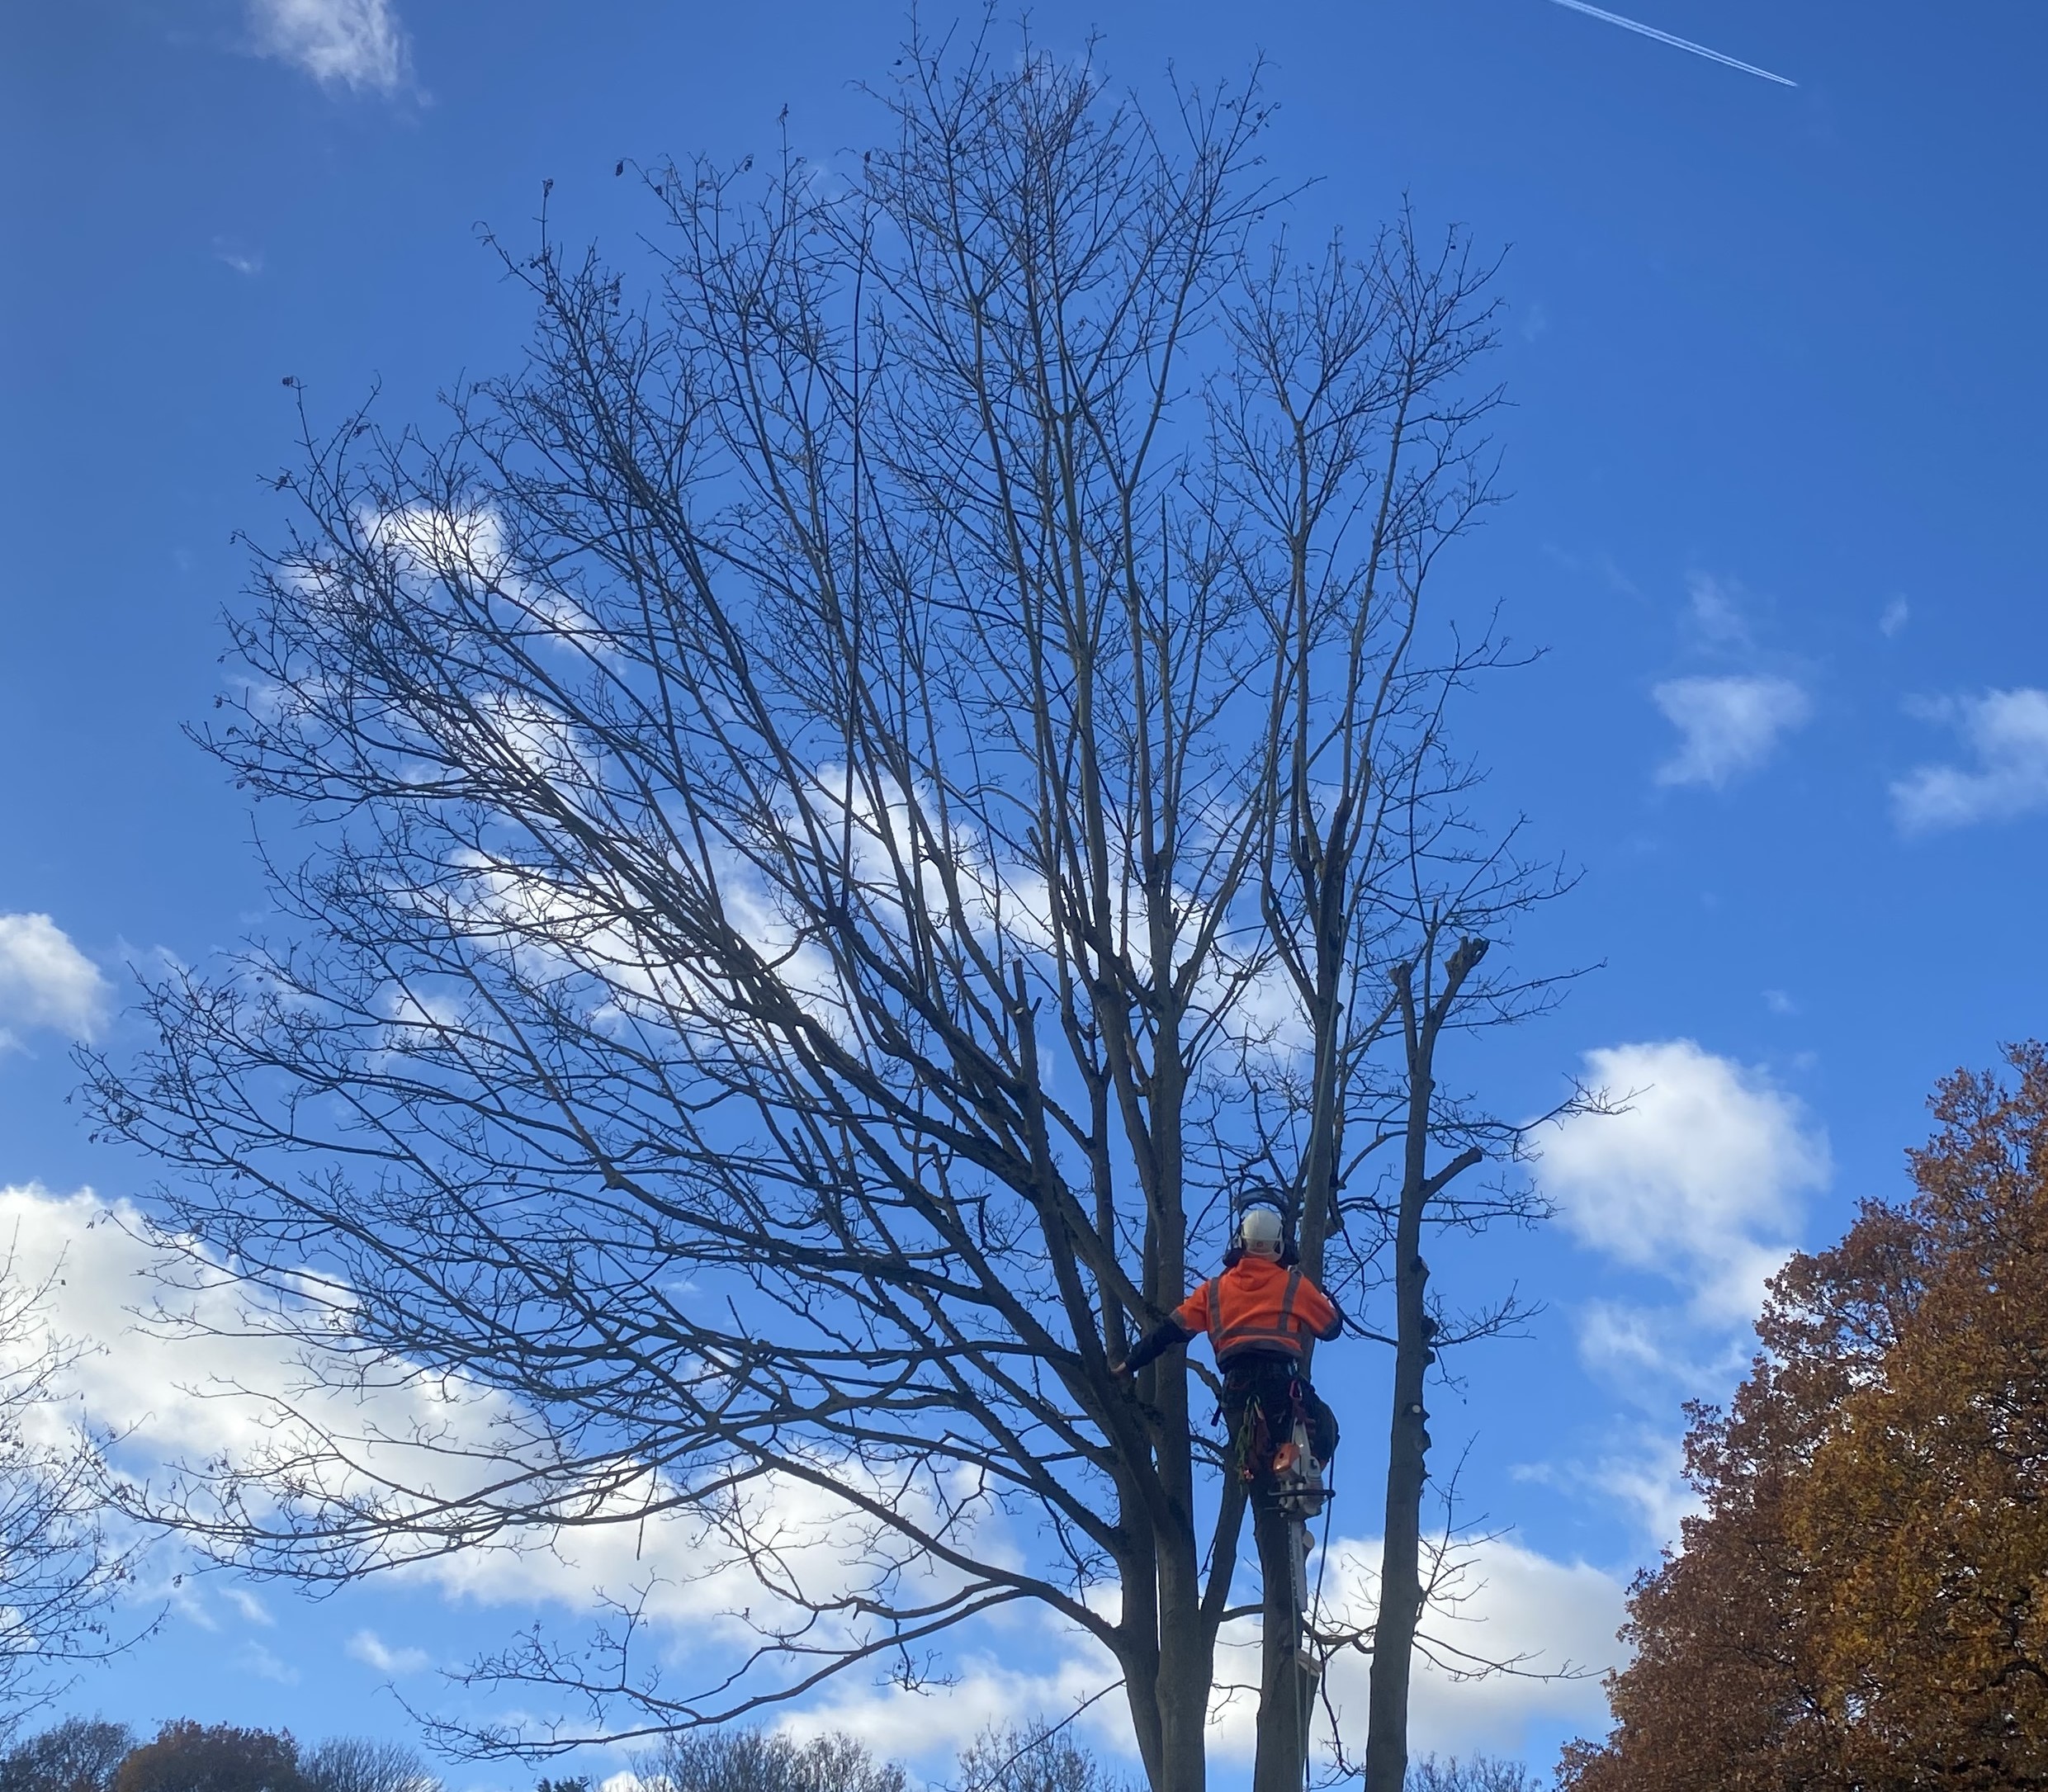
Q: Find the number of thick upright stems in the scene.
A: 4